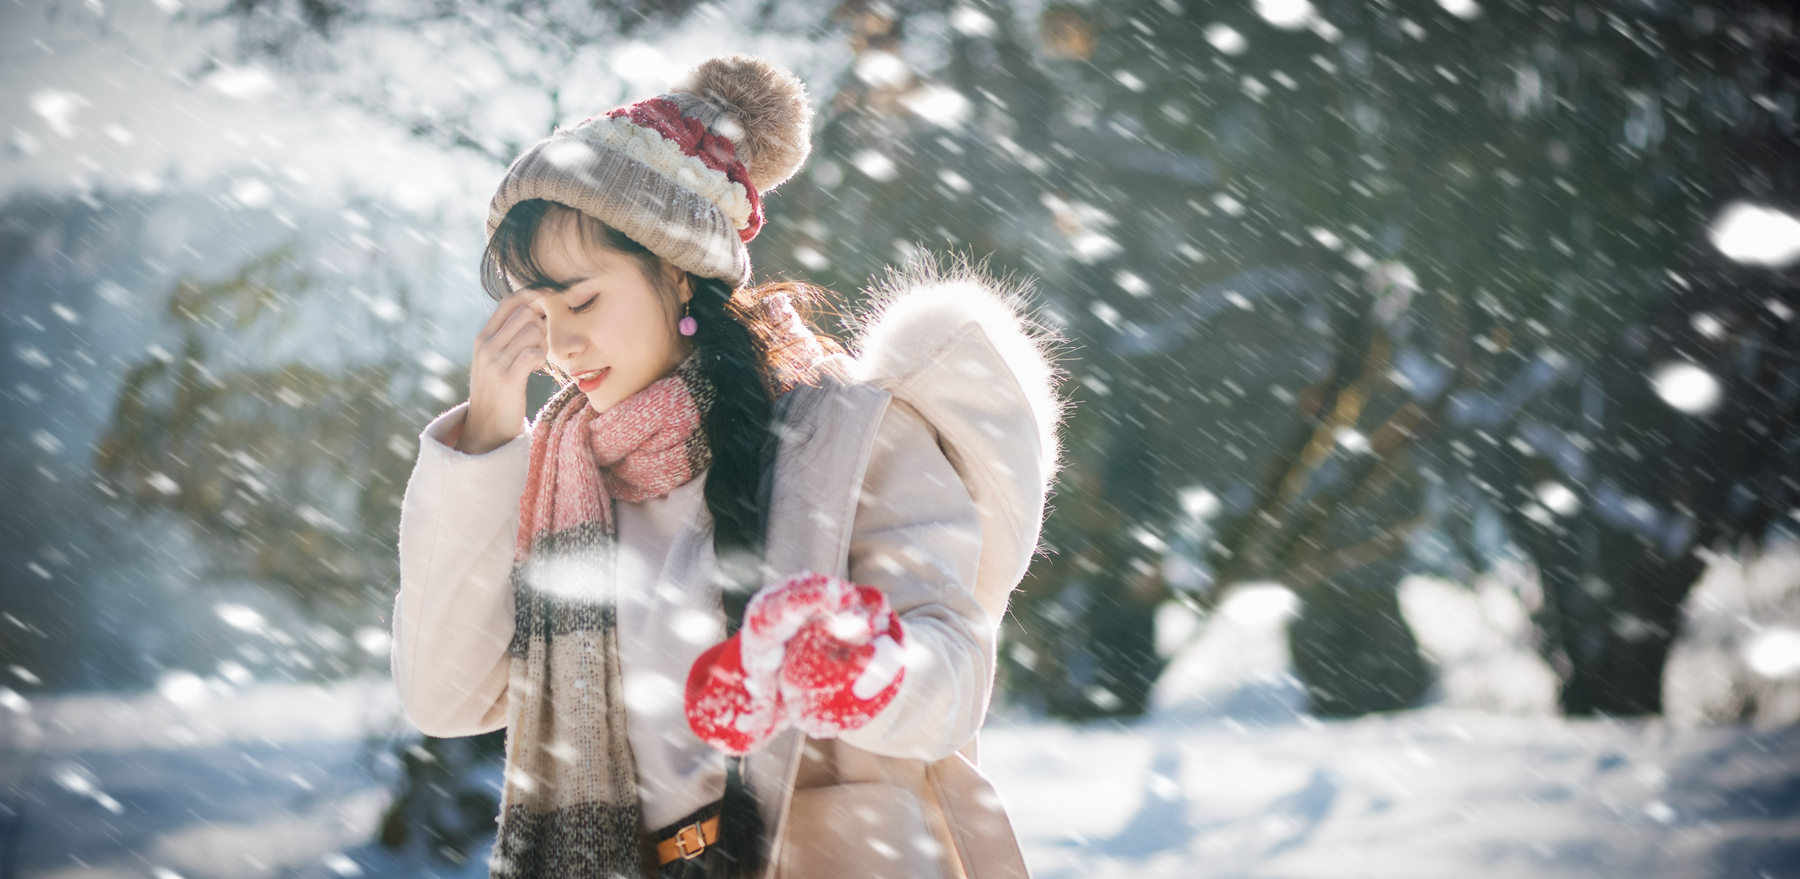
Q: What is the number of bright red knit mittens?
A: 2